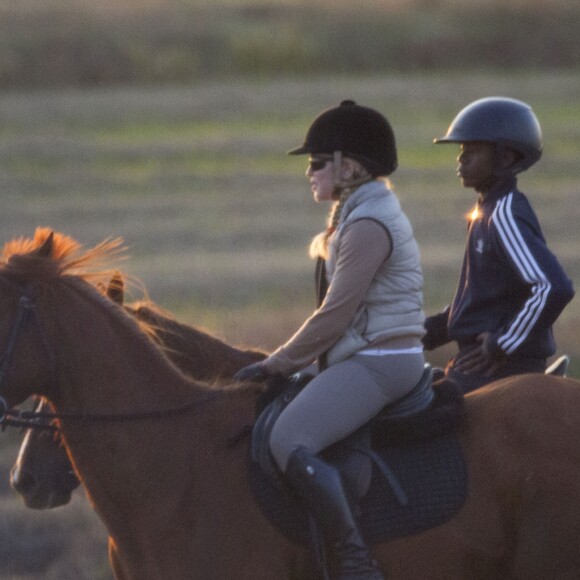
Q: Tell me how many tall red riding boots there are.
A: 0